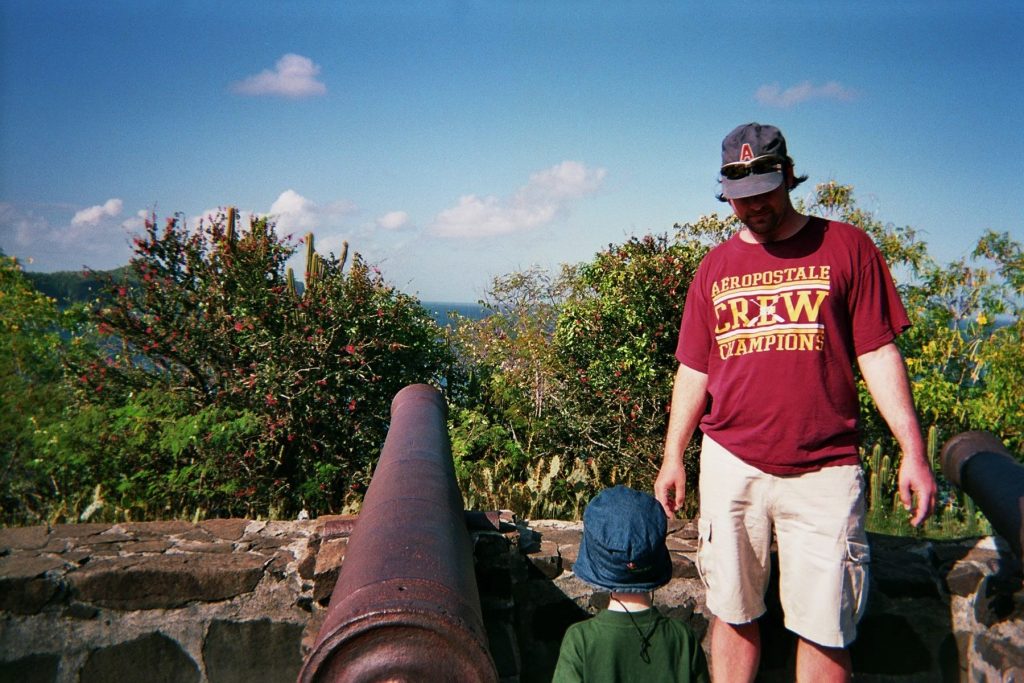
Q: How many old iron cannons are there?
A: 2